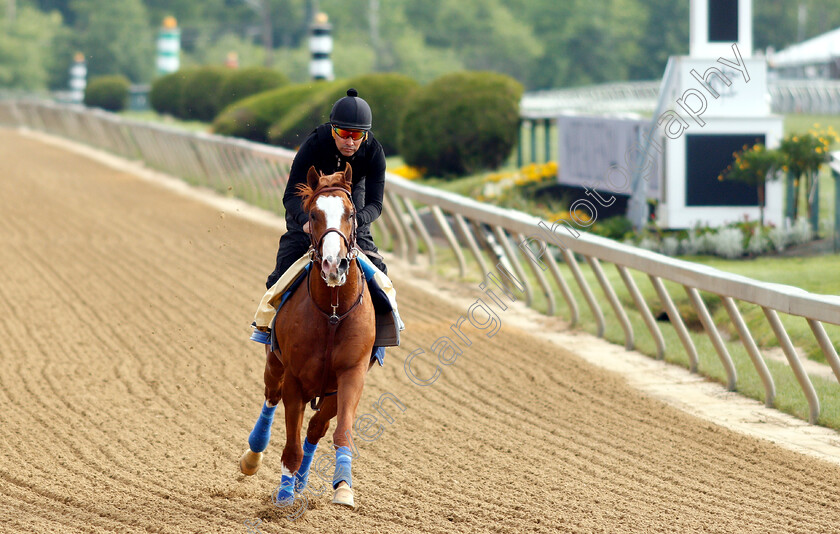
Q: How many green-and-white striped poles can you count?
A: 1